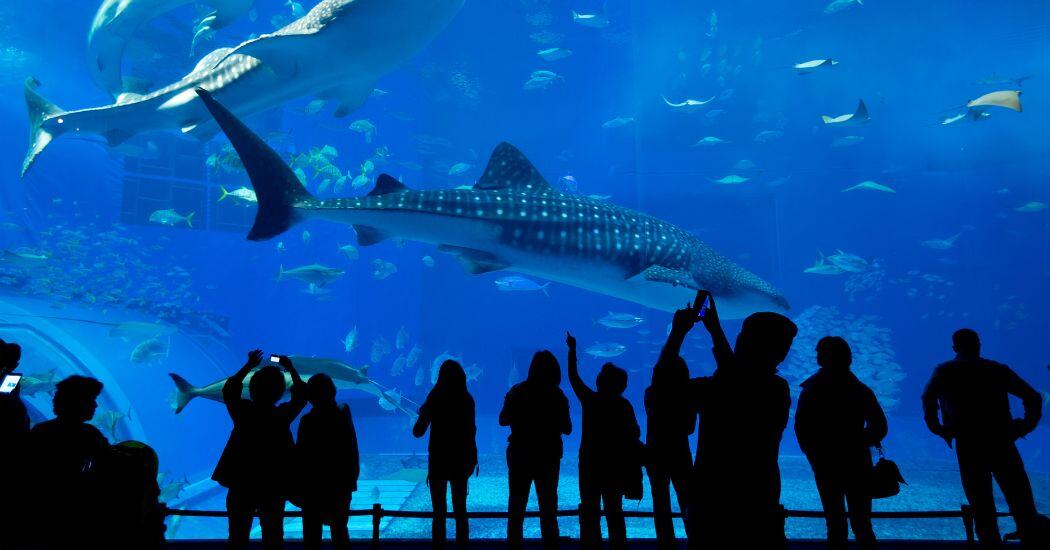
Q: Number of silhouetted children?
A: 0